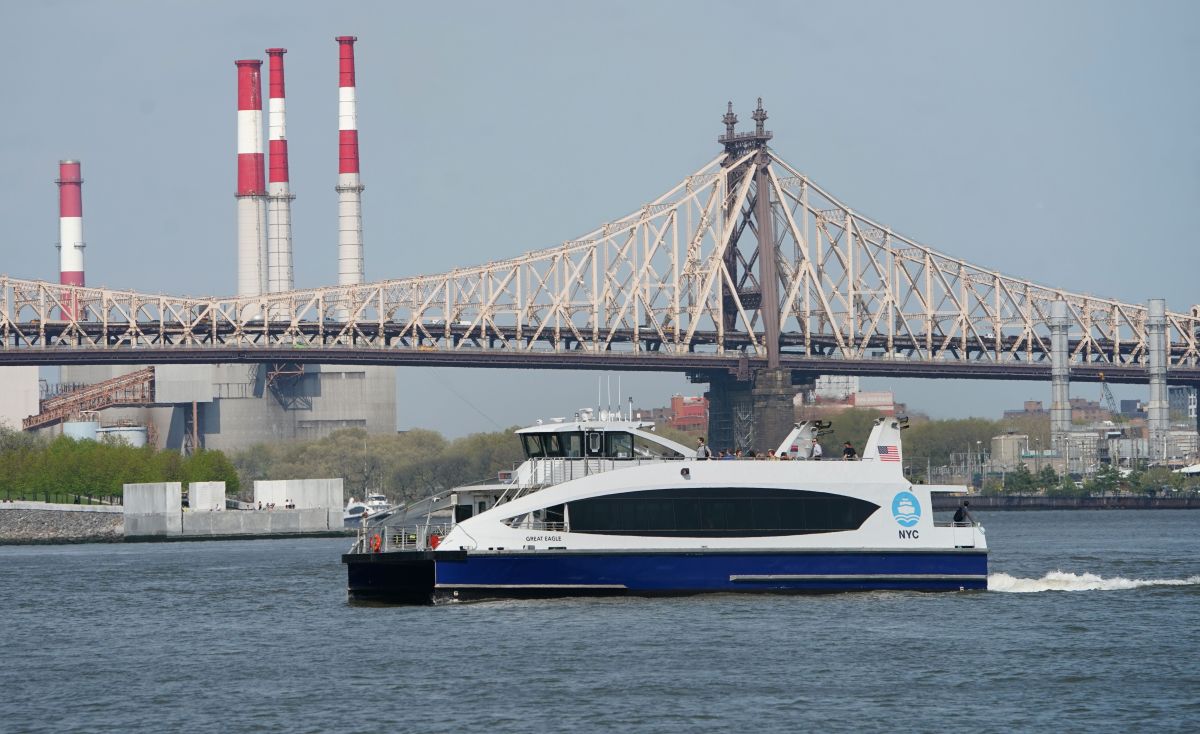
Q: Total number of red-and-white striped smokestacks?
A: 4